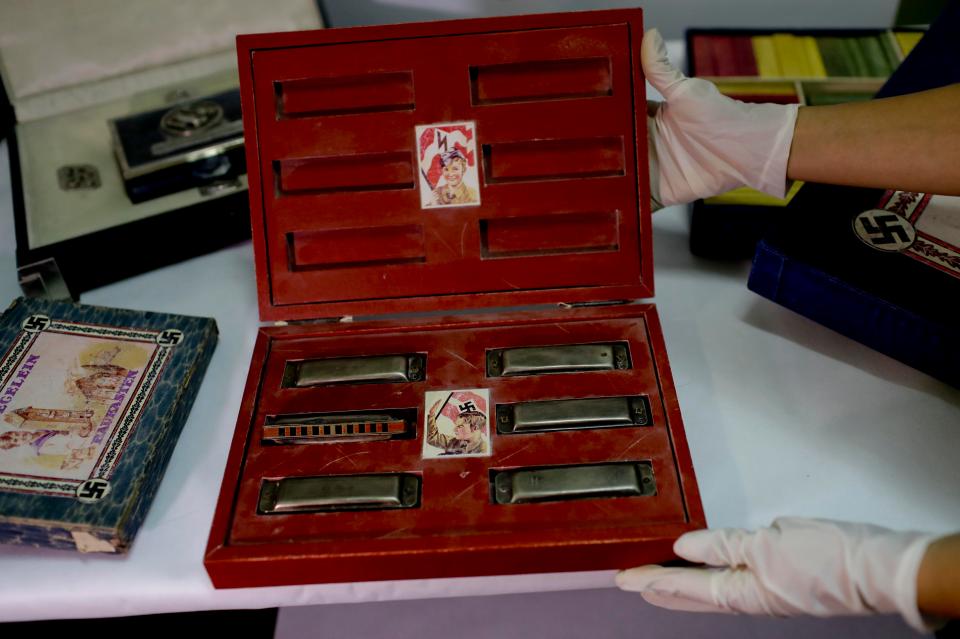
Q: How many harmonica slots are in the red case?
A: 12